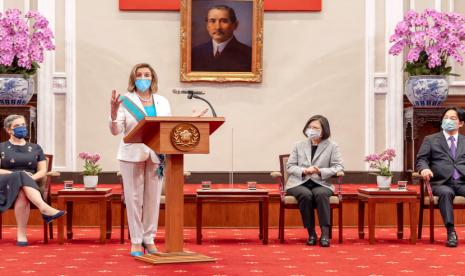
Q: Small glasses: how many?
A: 4